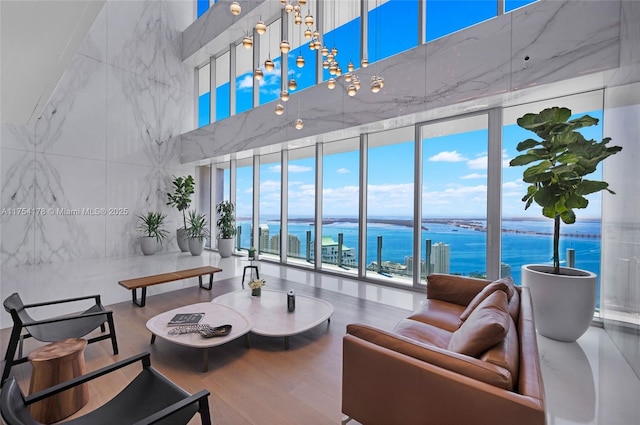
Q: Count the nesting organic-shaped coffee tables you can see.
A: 2